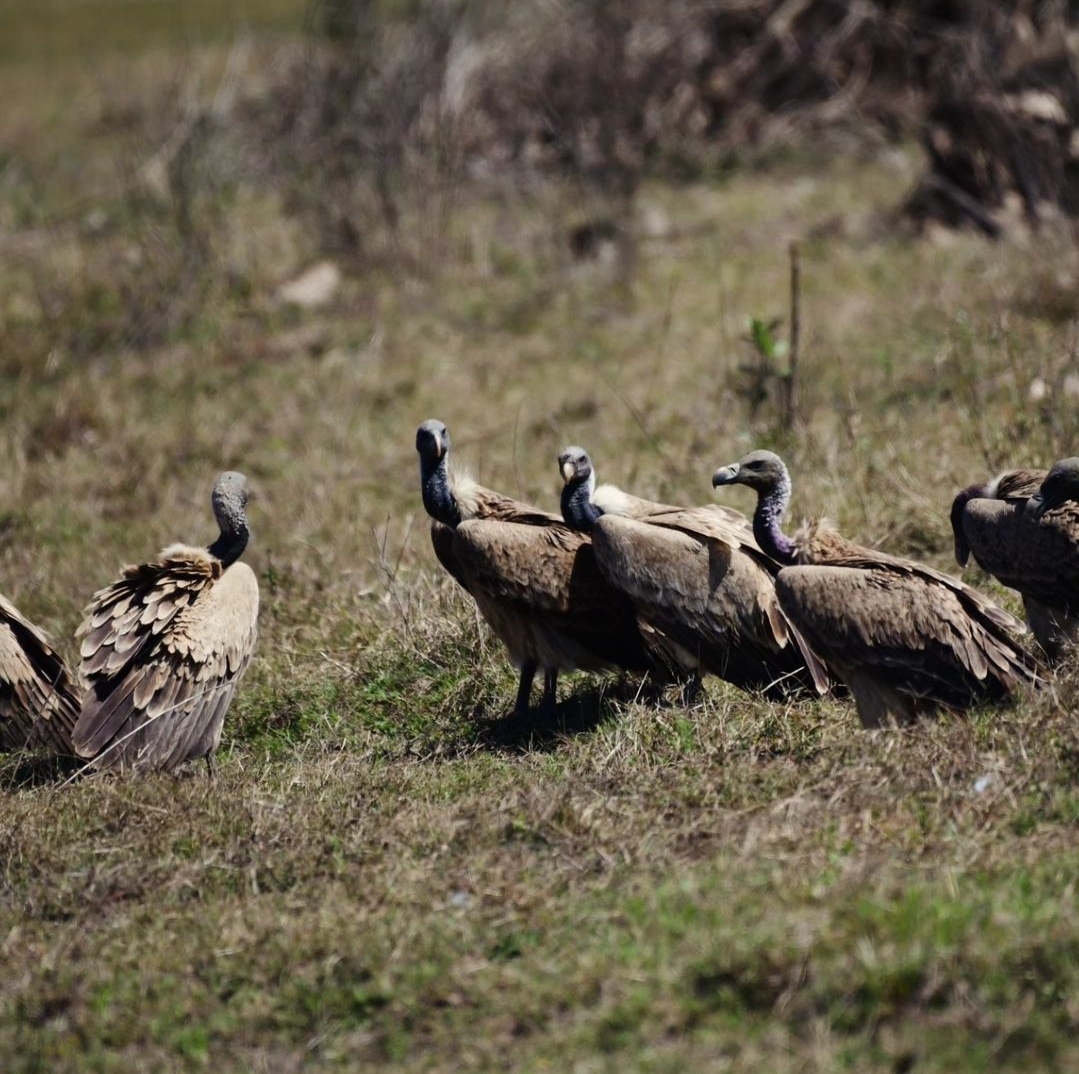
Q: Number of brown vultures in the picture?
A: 7